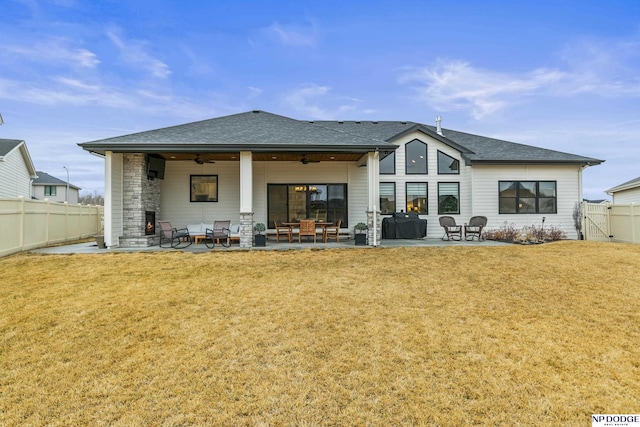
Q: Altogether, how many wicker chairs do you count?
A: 2